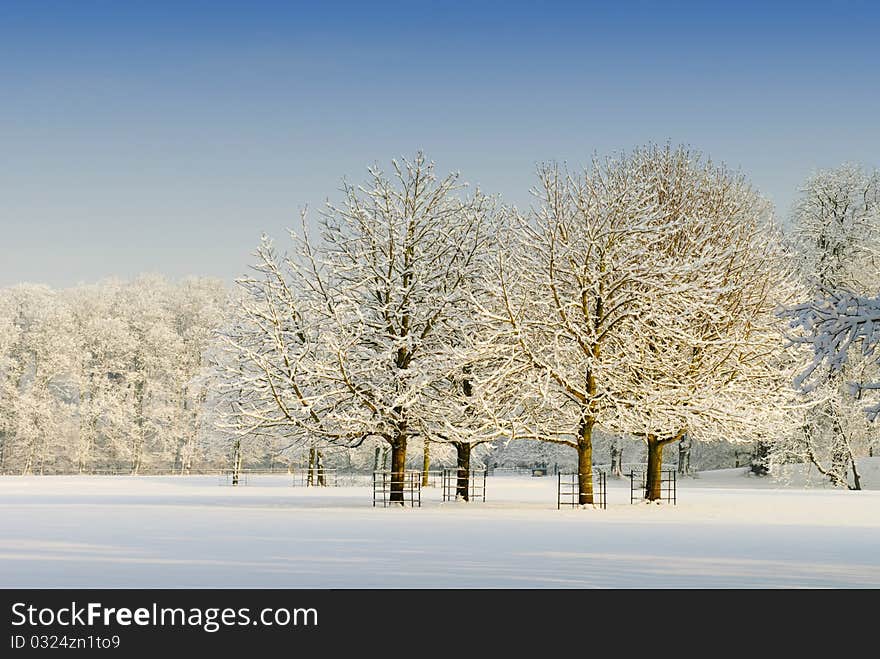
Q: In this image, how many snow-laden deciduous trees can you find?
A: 4